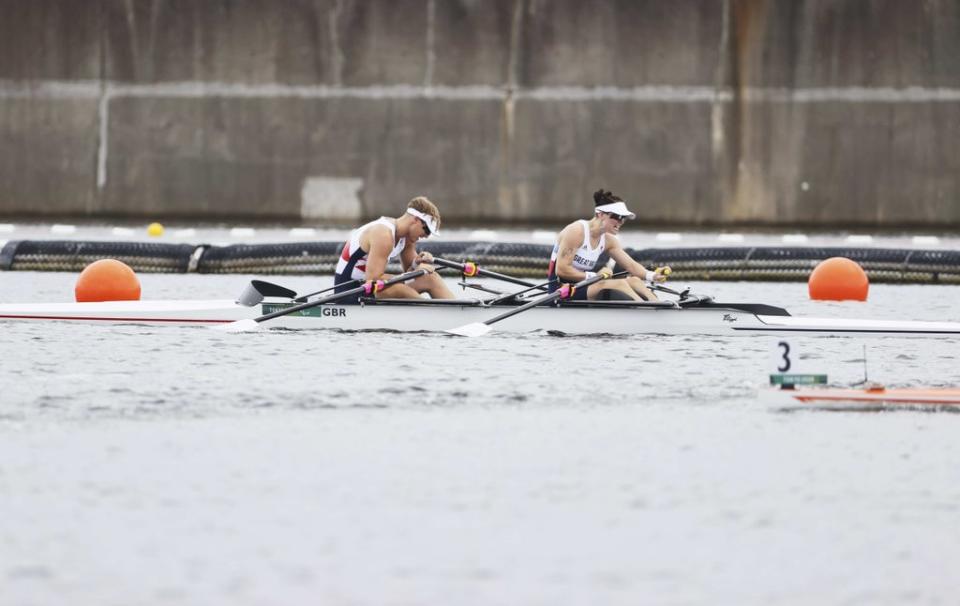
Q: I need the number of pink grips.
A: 3